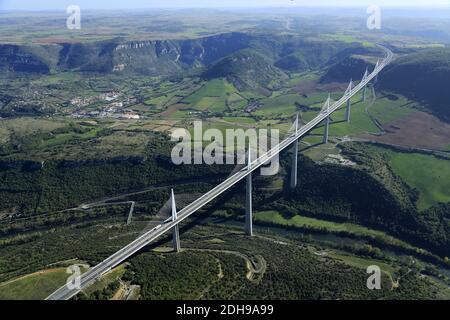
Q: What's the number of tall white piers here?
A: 7